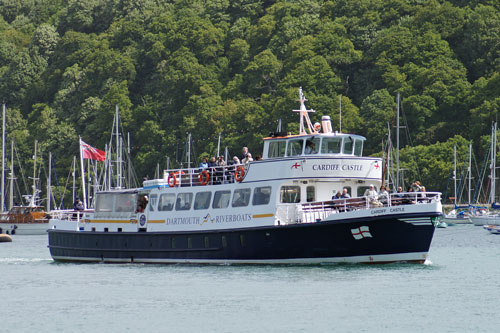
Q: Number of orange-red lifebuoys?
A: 3